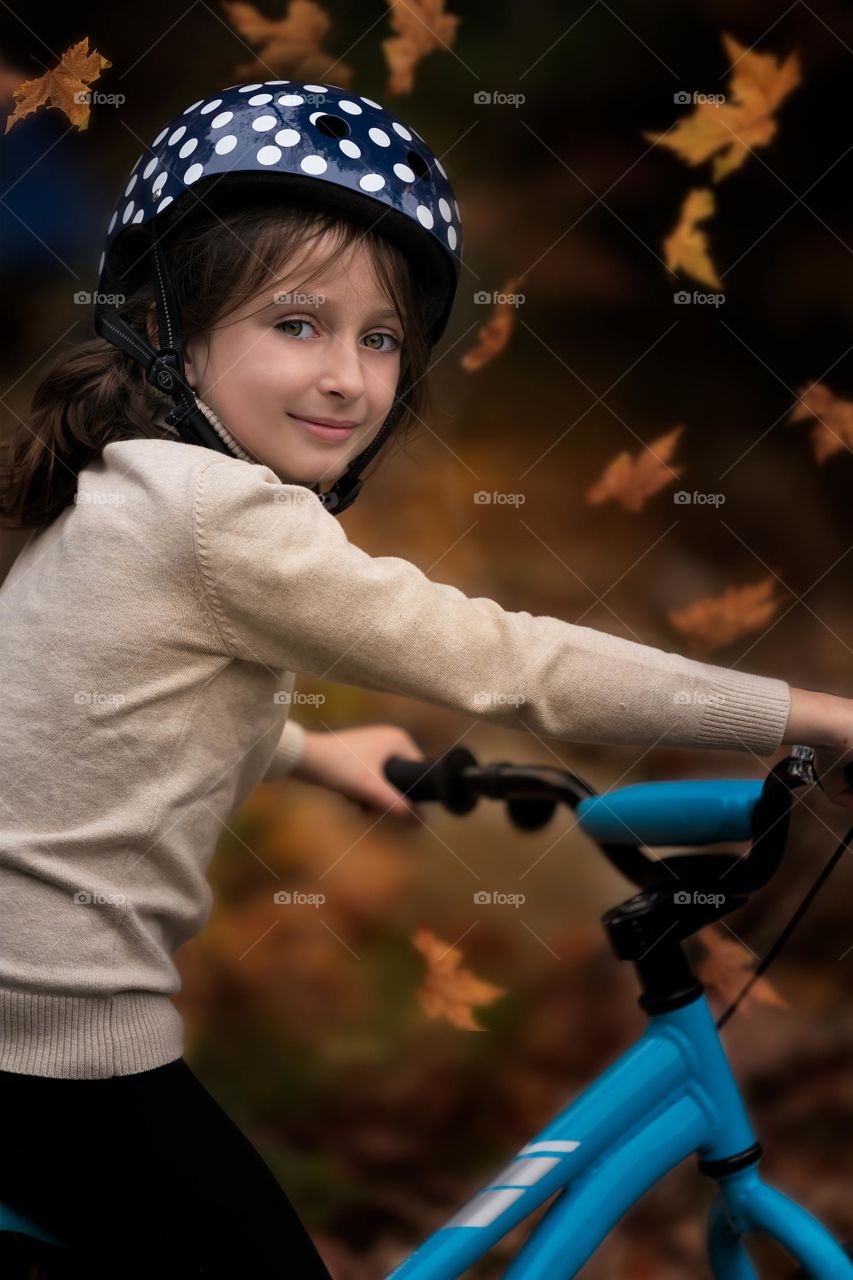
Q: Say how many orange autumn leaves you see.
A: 11